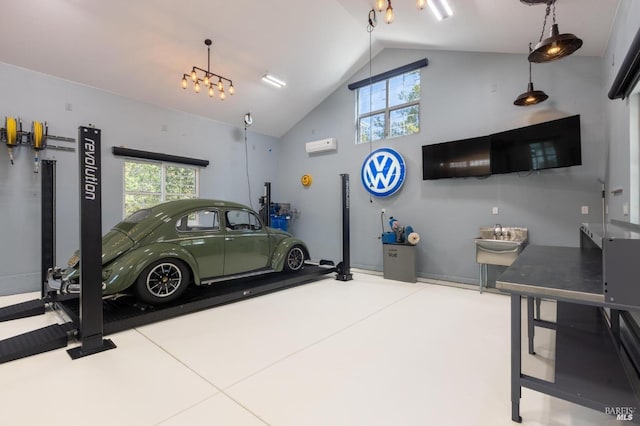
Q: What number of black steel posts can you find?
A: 4